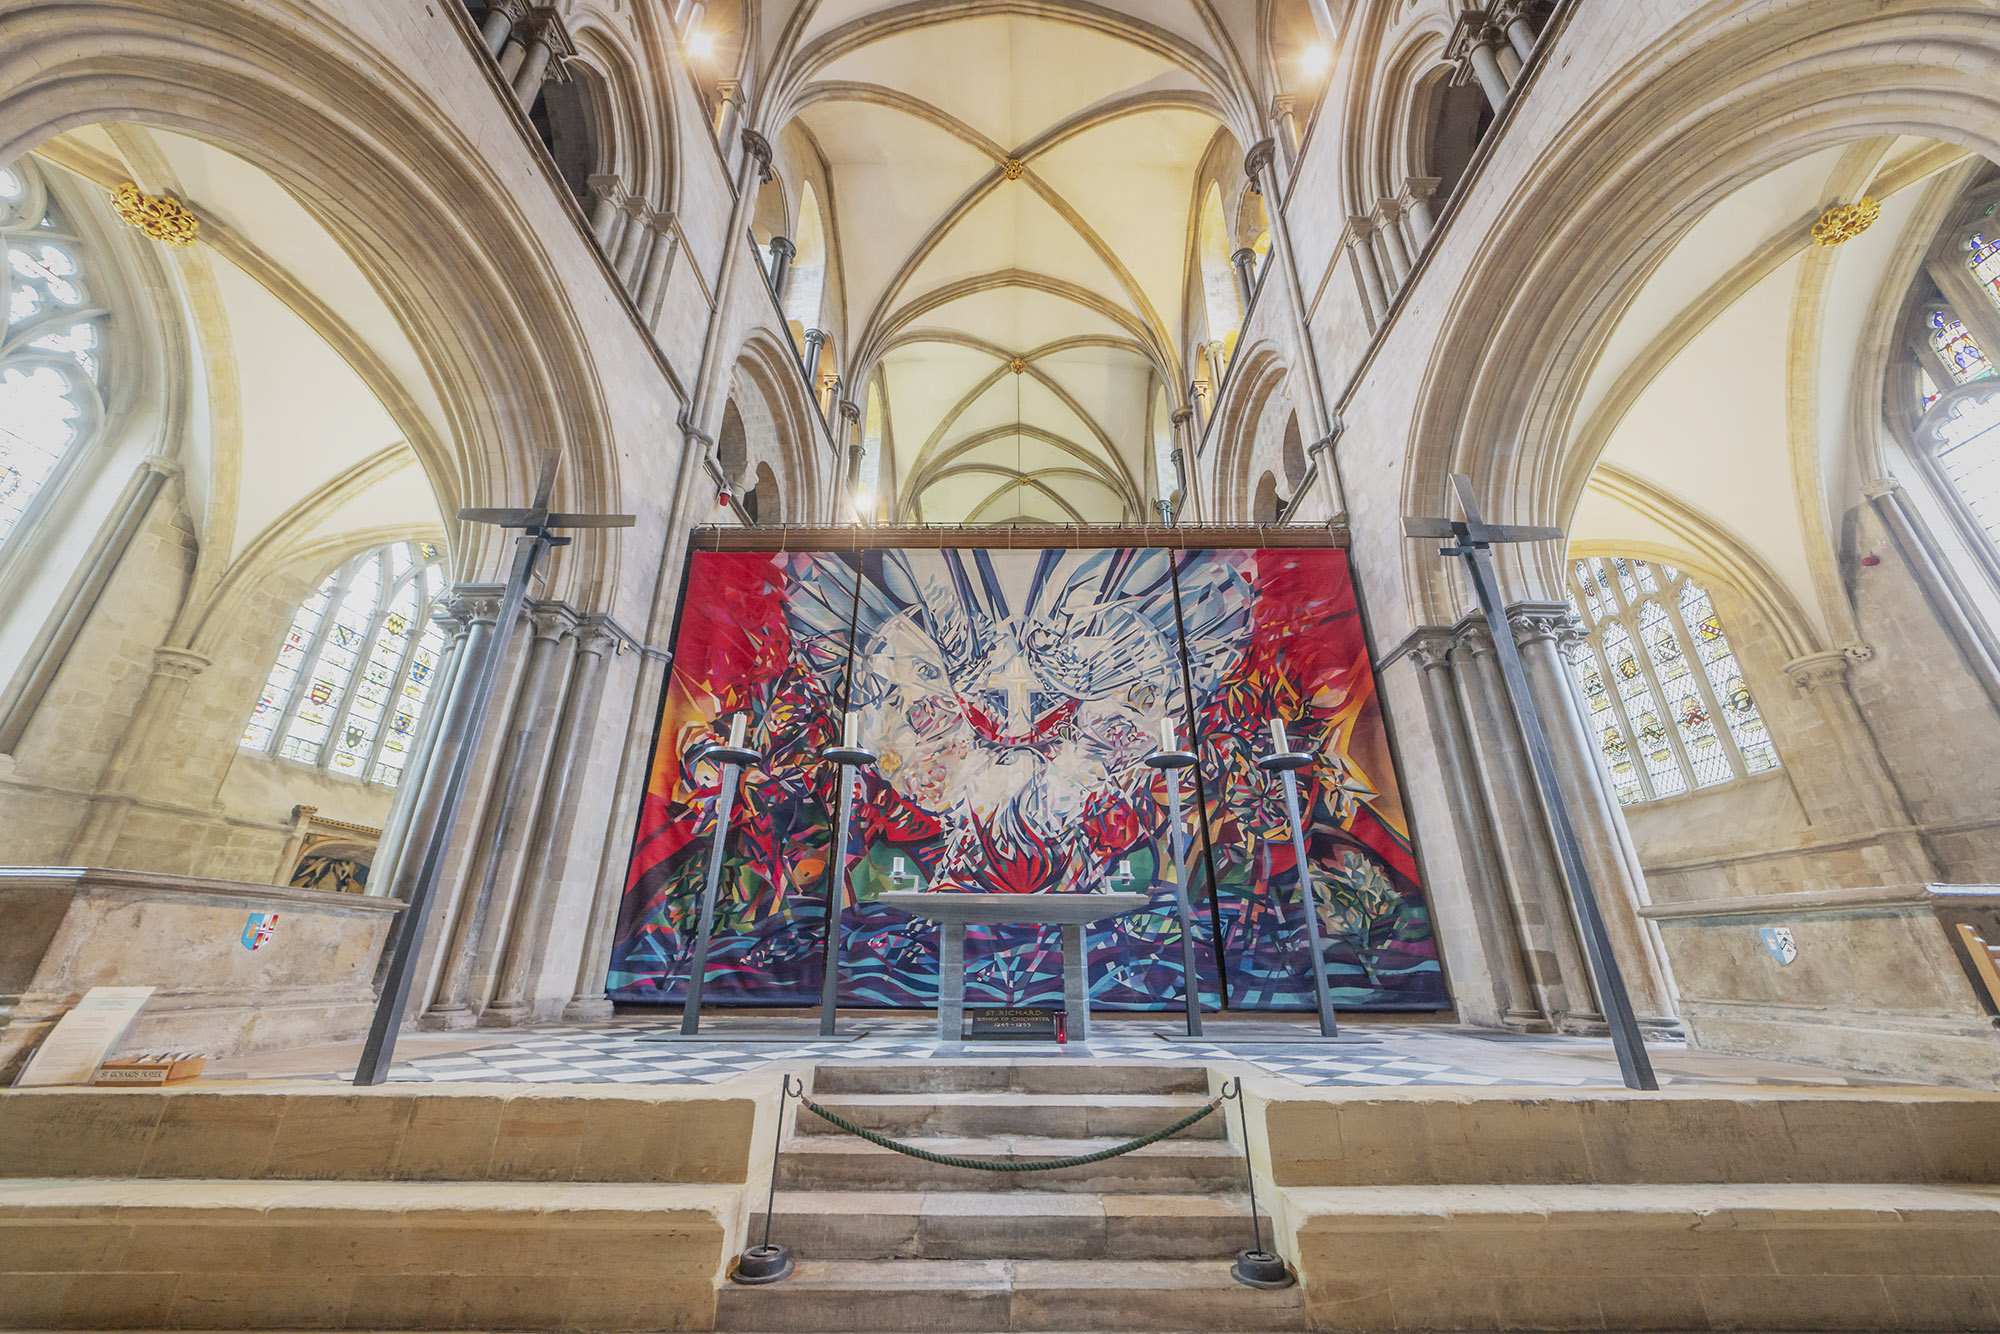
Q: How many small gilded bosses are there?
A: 3